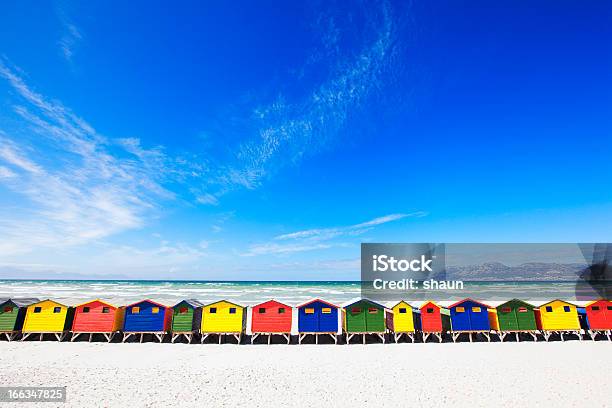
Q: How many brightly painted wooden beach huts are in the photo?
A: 15